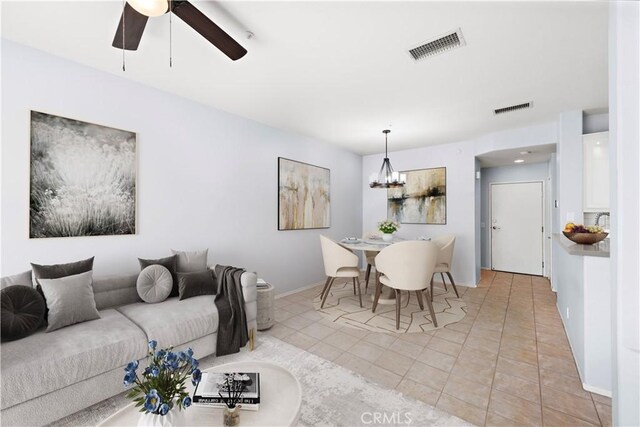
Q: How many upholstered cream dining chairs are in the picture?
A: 4